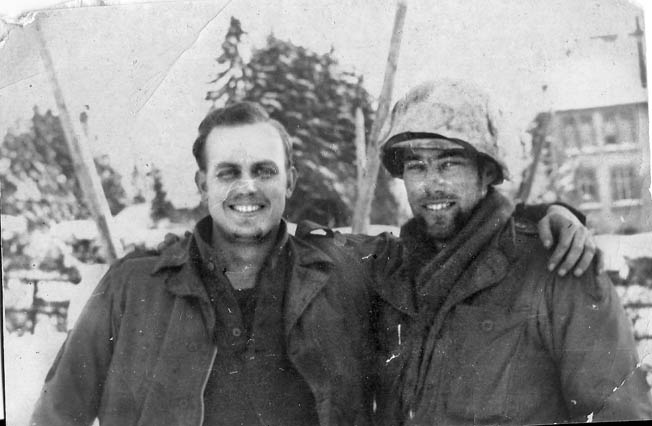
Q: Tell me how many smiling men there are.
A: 2